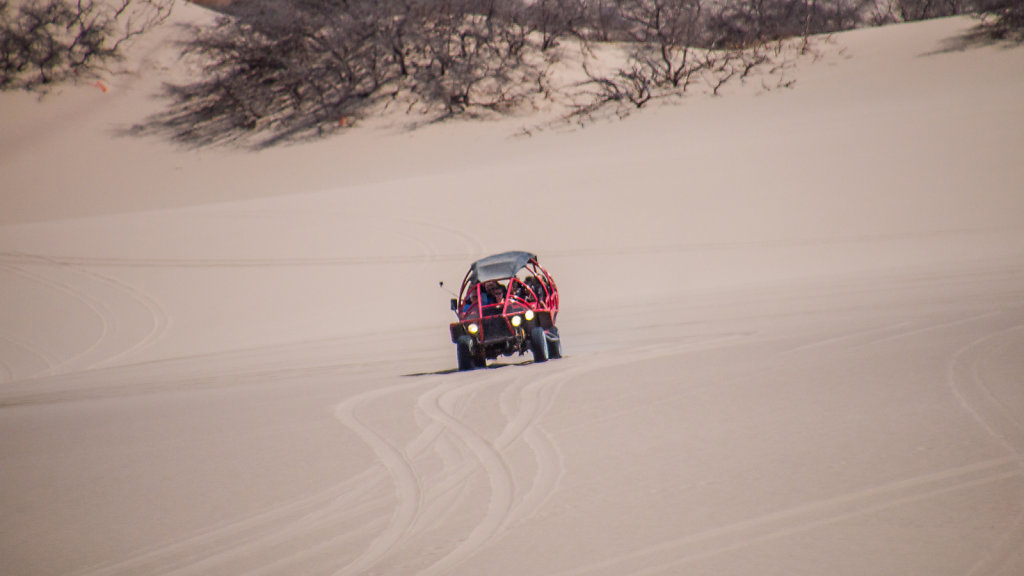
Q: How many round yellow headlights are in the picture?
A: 3